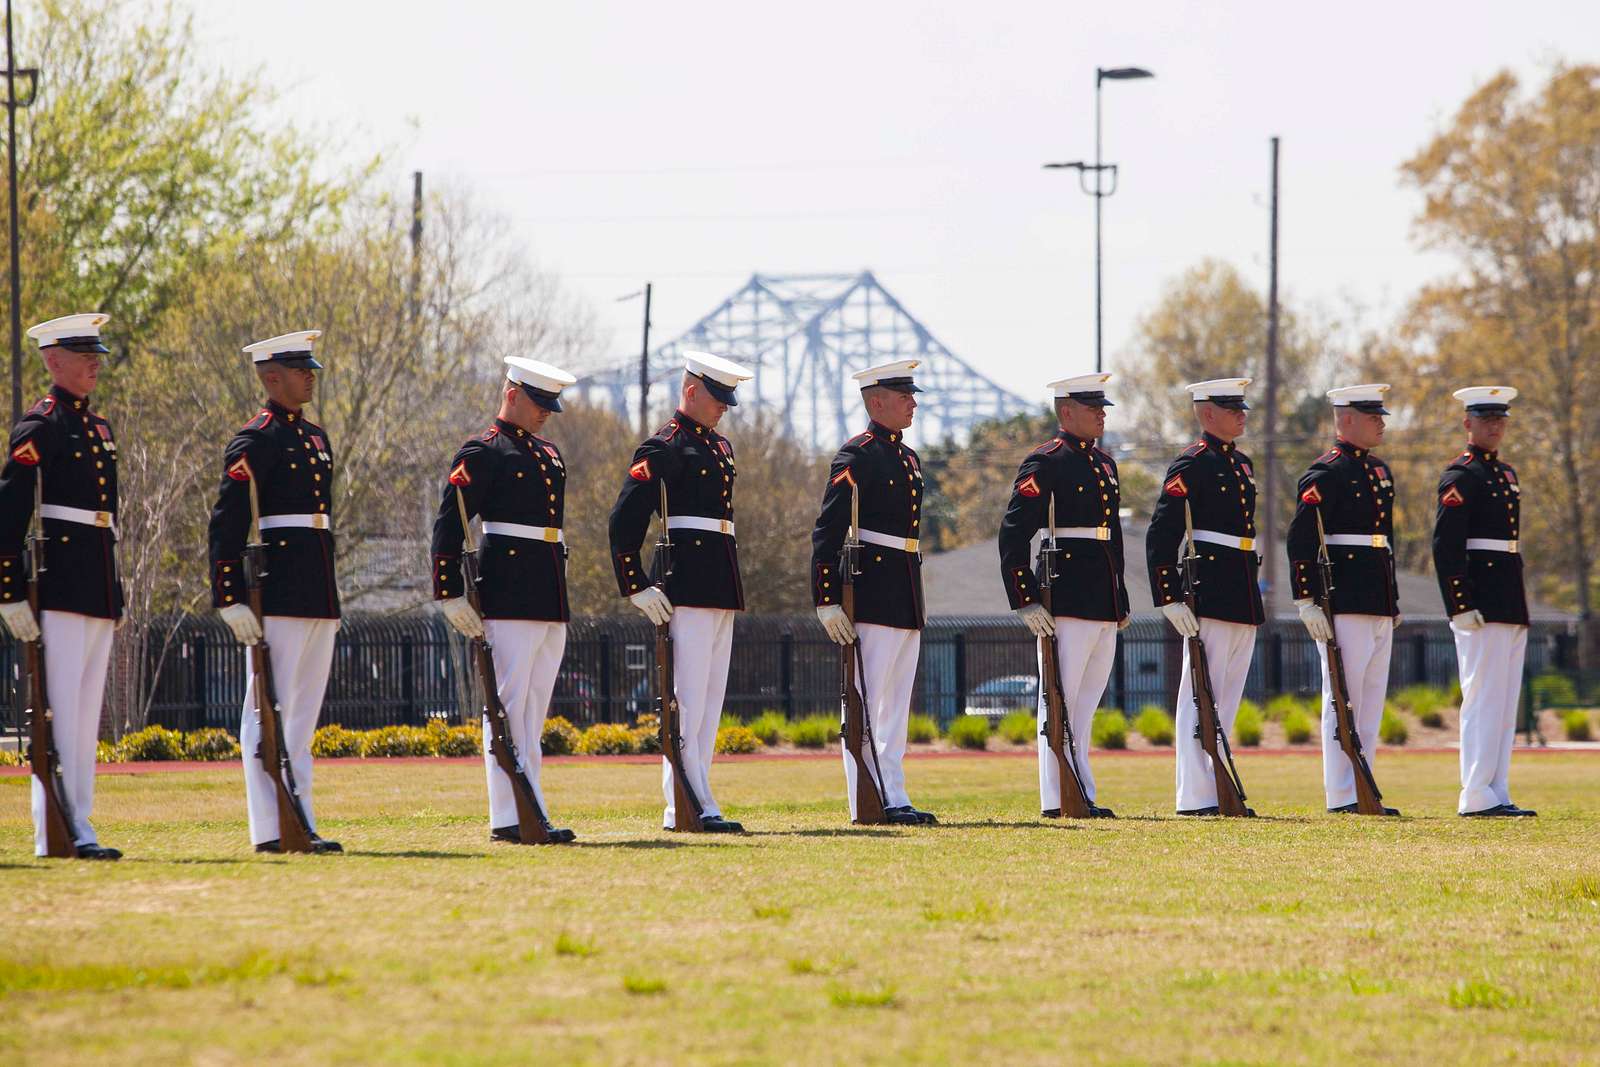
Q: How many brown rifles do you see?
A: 8